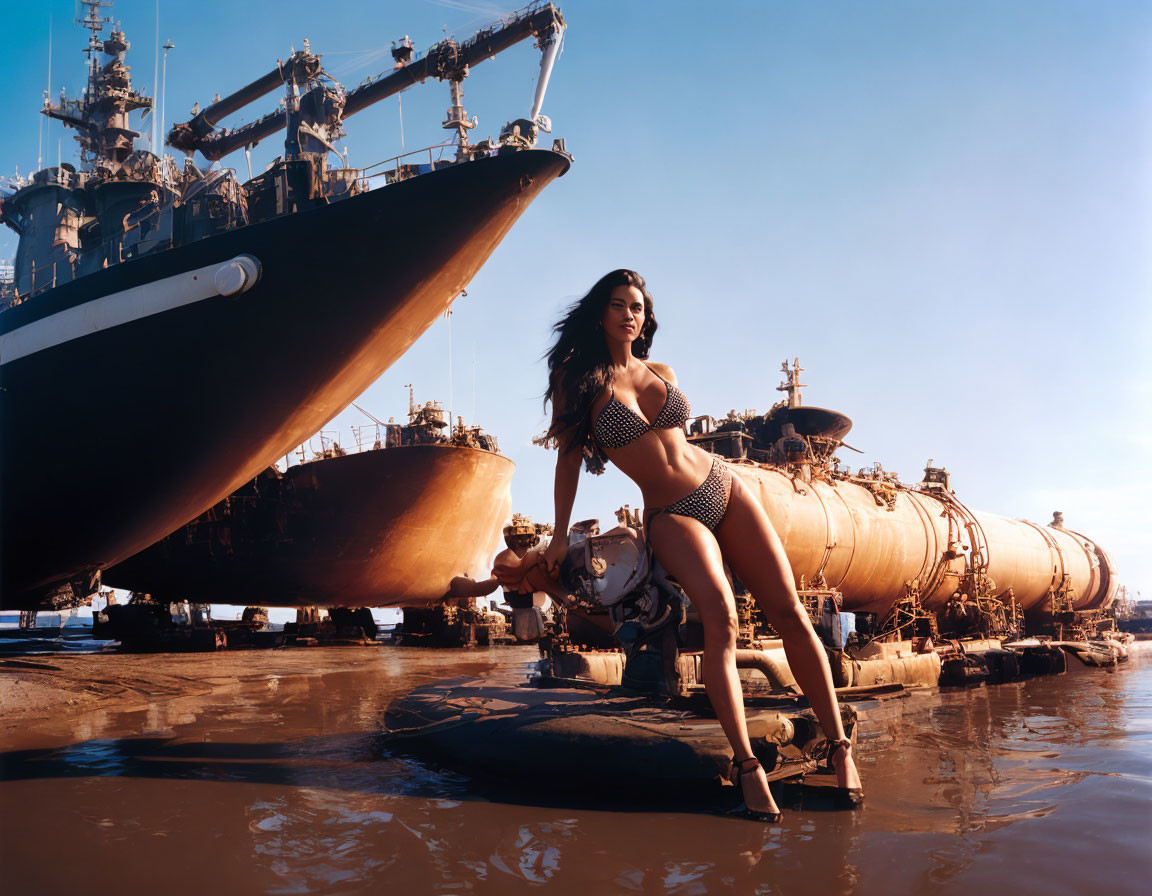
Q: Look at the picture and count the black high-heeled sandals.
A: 2